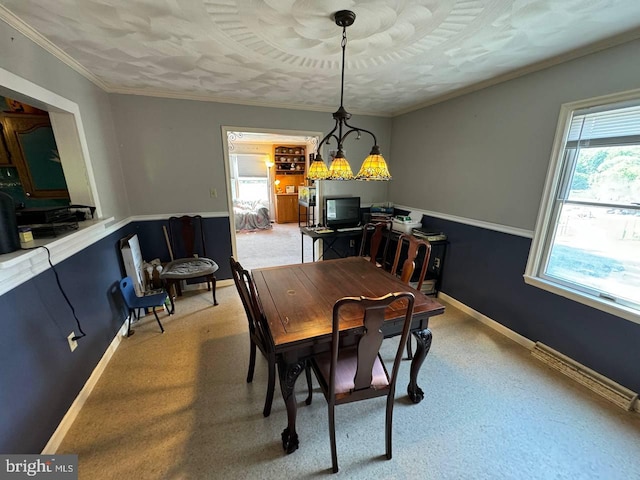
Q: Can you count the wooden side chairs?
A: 5